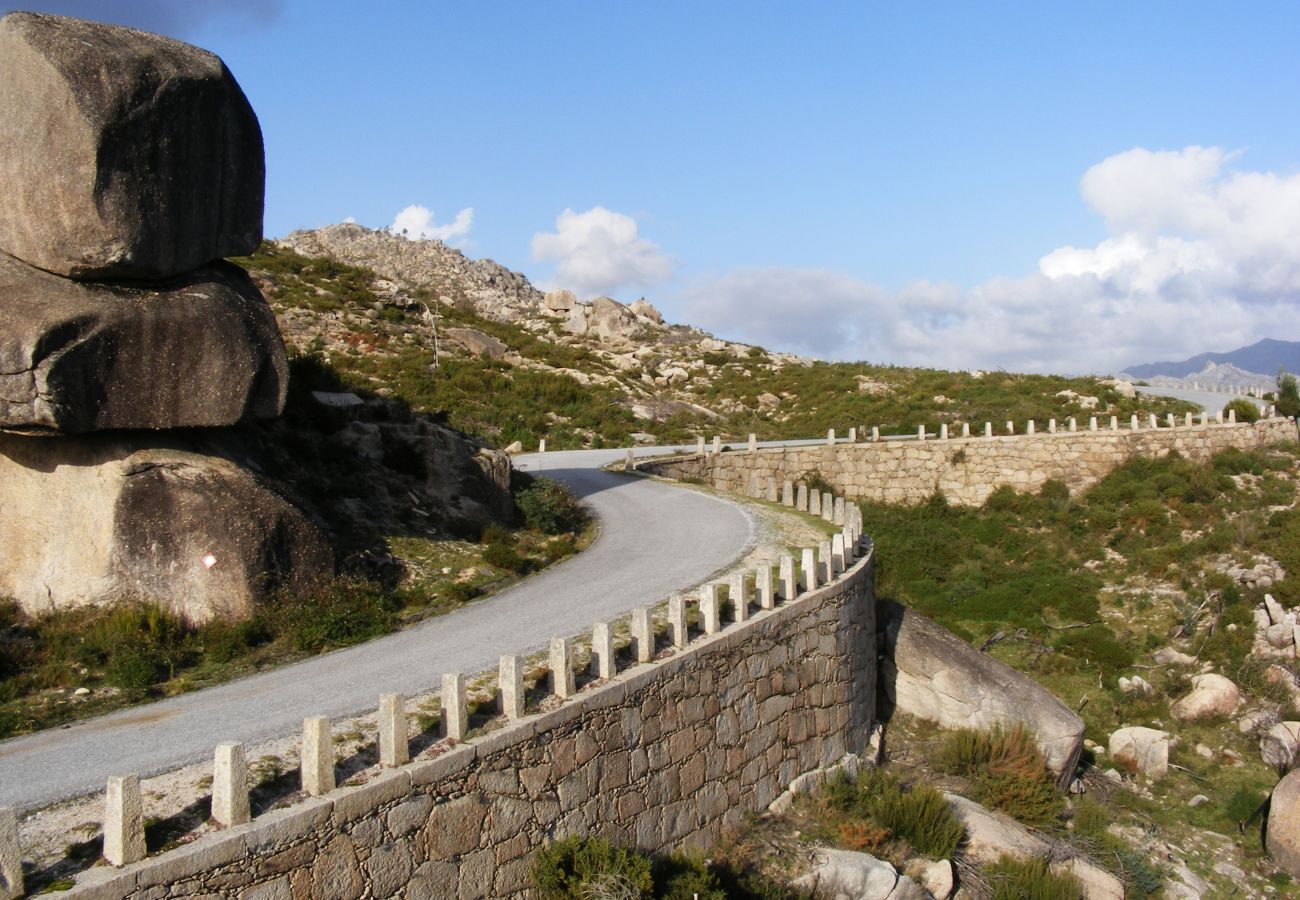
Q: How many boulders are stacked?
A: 3